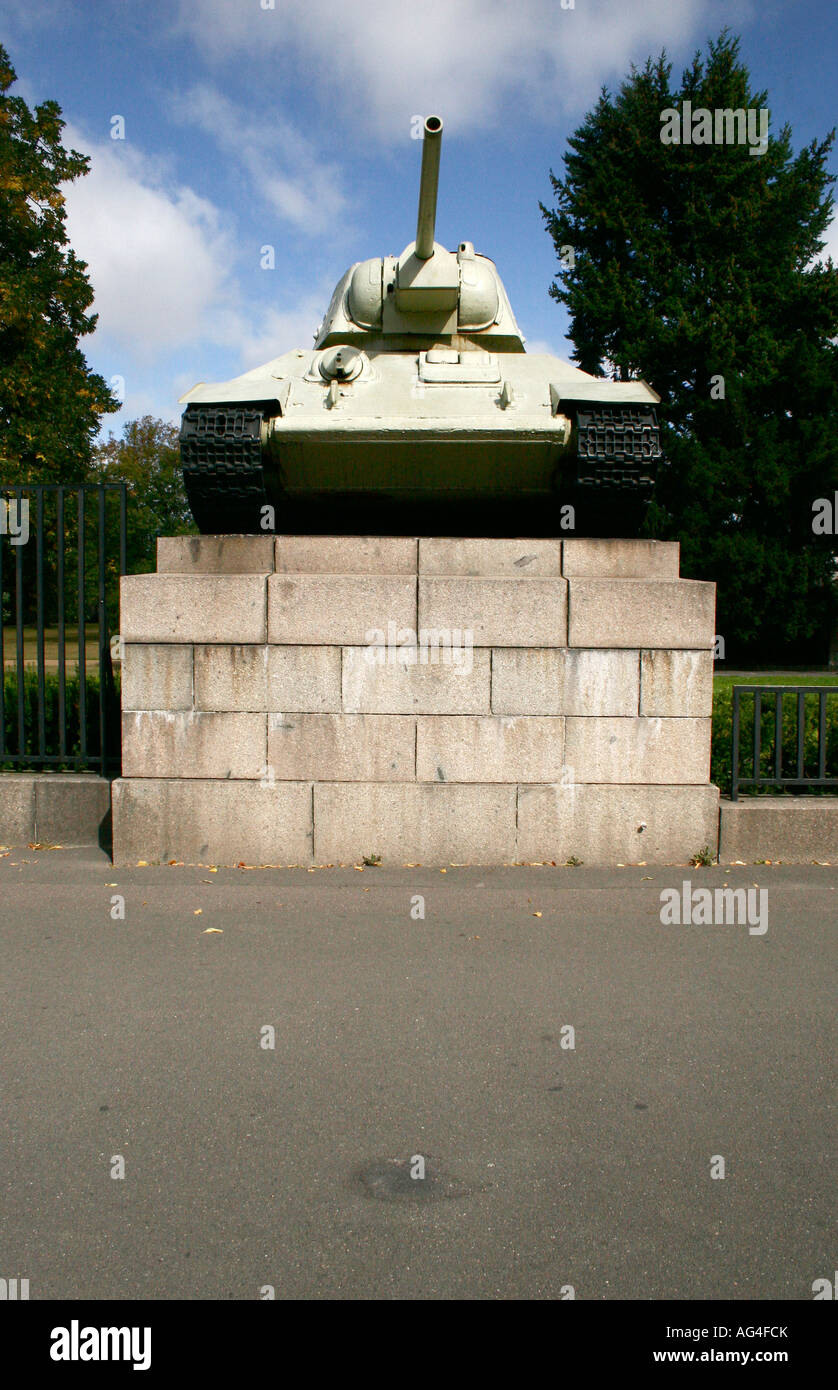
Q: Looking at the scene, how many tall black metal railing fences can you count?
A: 1